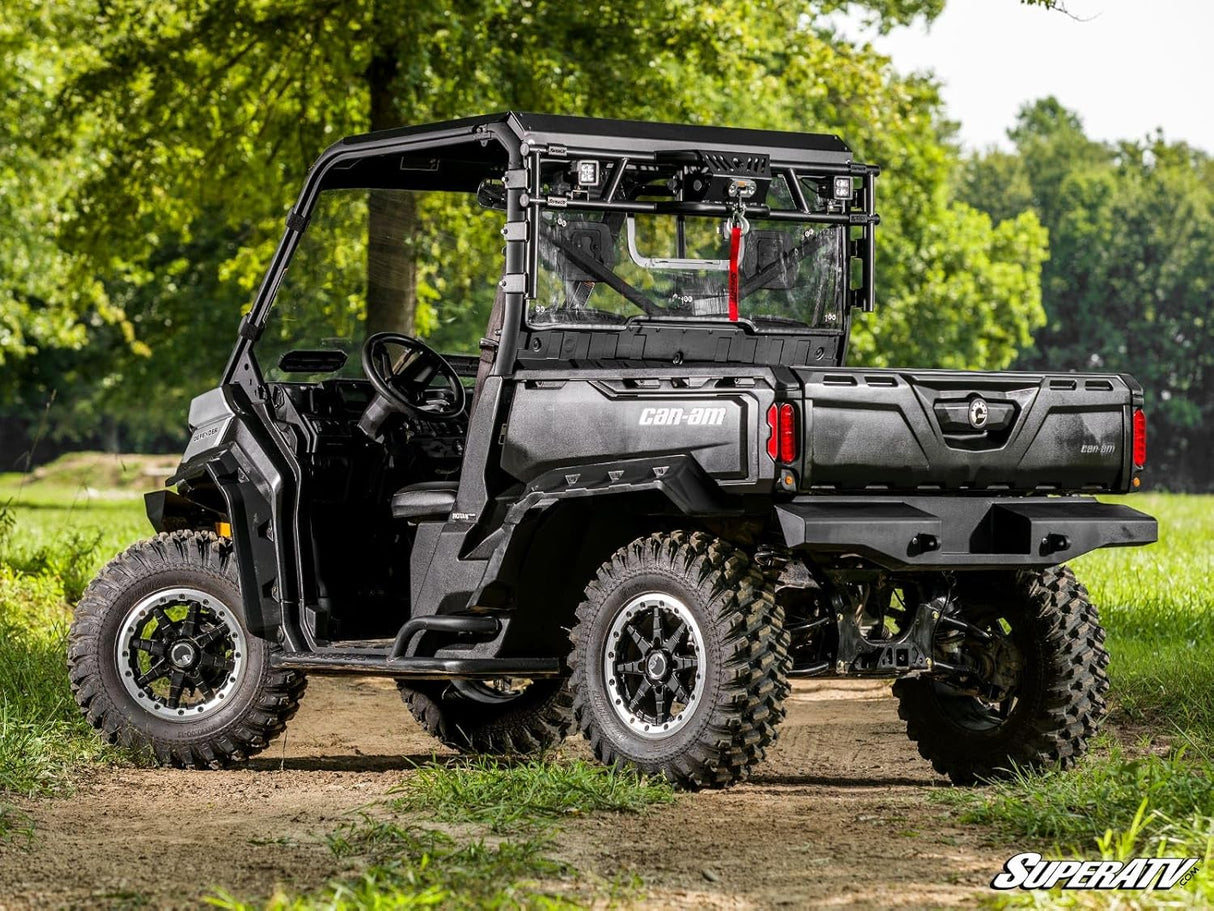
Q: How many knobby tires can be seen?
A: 4